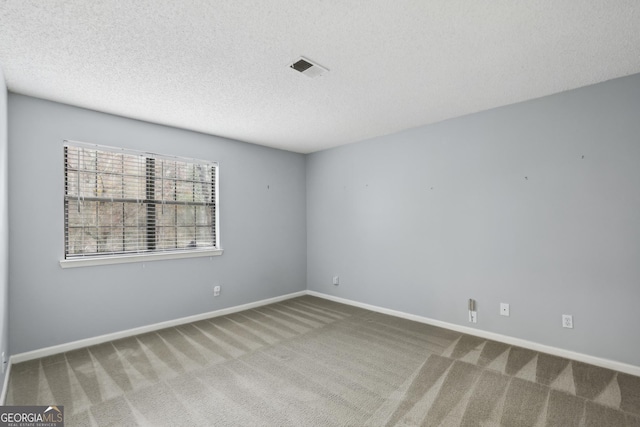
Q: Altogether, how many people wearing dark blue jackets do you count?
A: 0